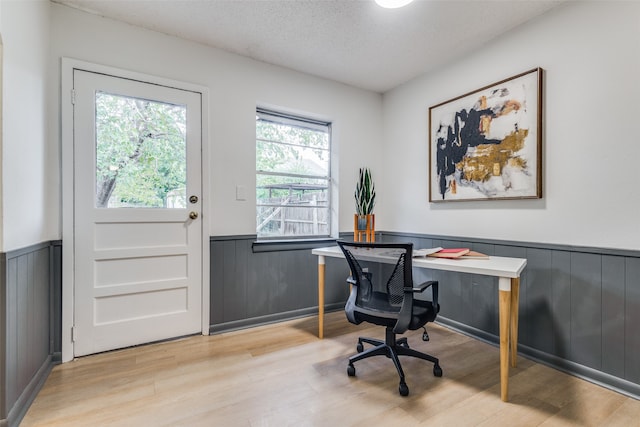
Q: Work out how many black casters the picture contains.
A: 5